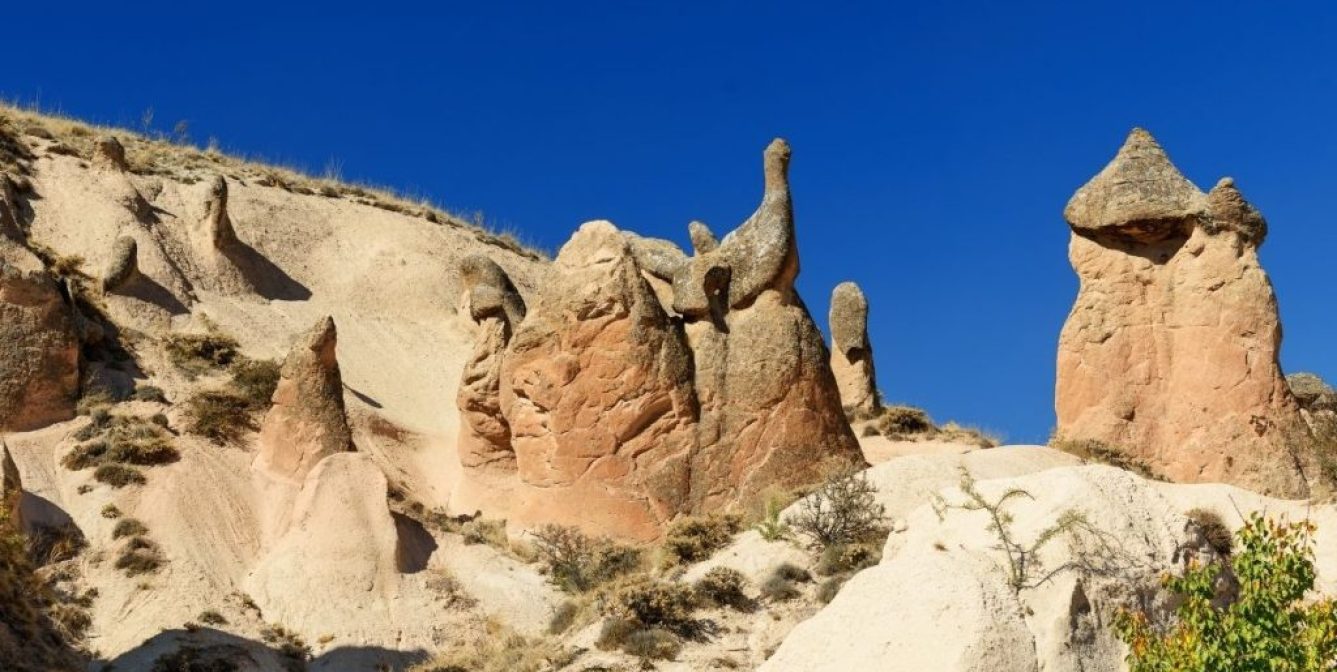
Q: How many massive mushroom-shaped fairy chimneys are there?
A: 1